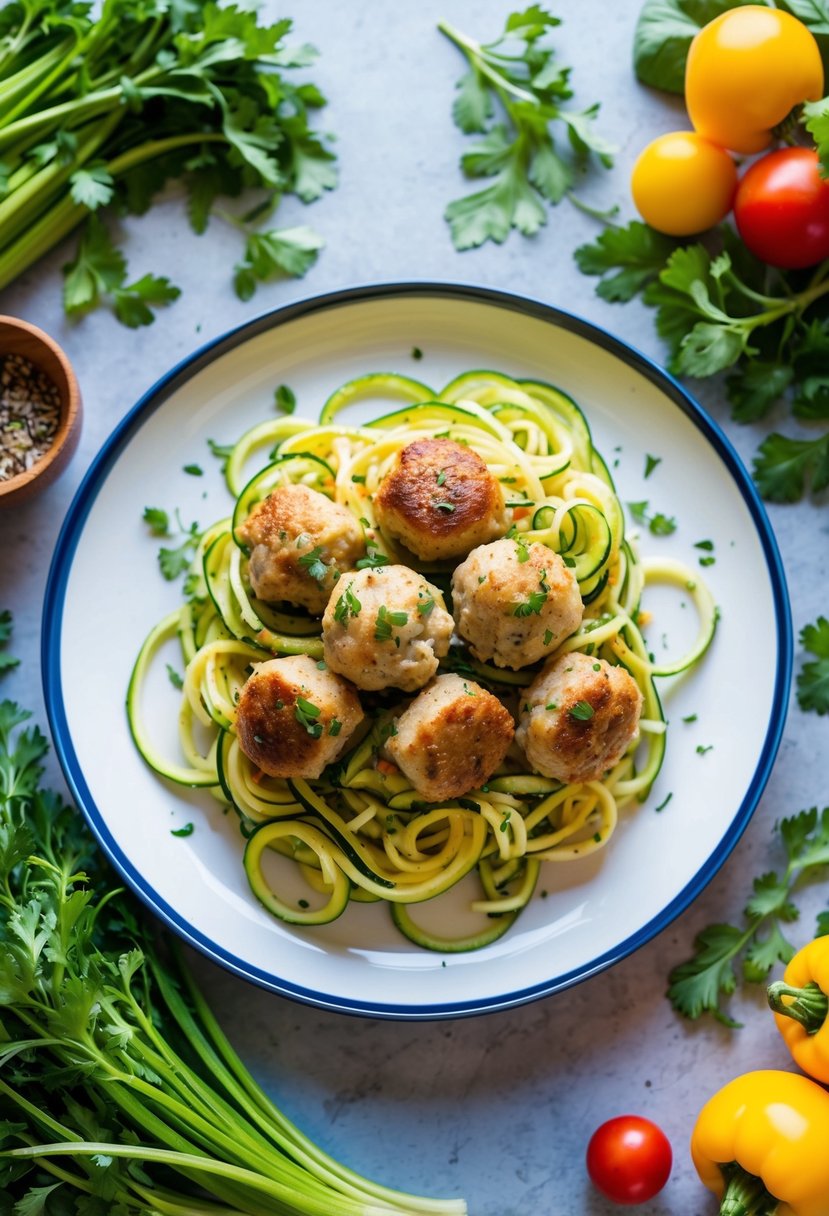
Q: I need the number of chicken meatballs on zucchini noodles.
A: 7